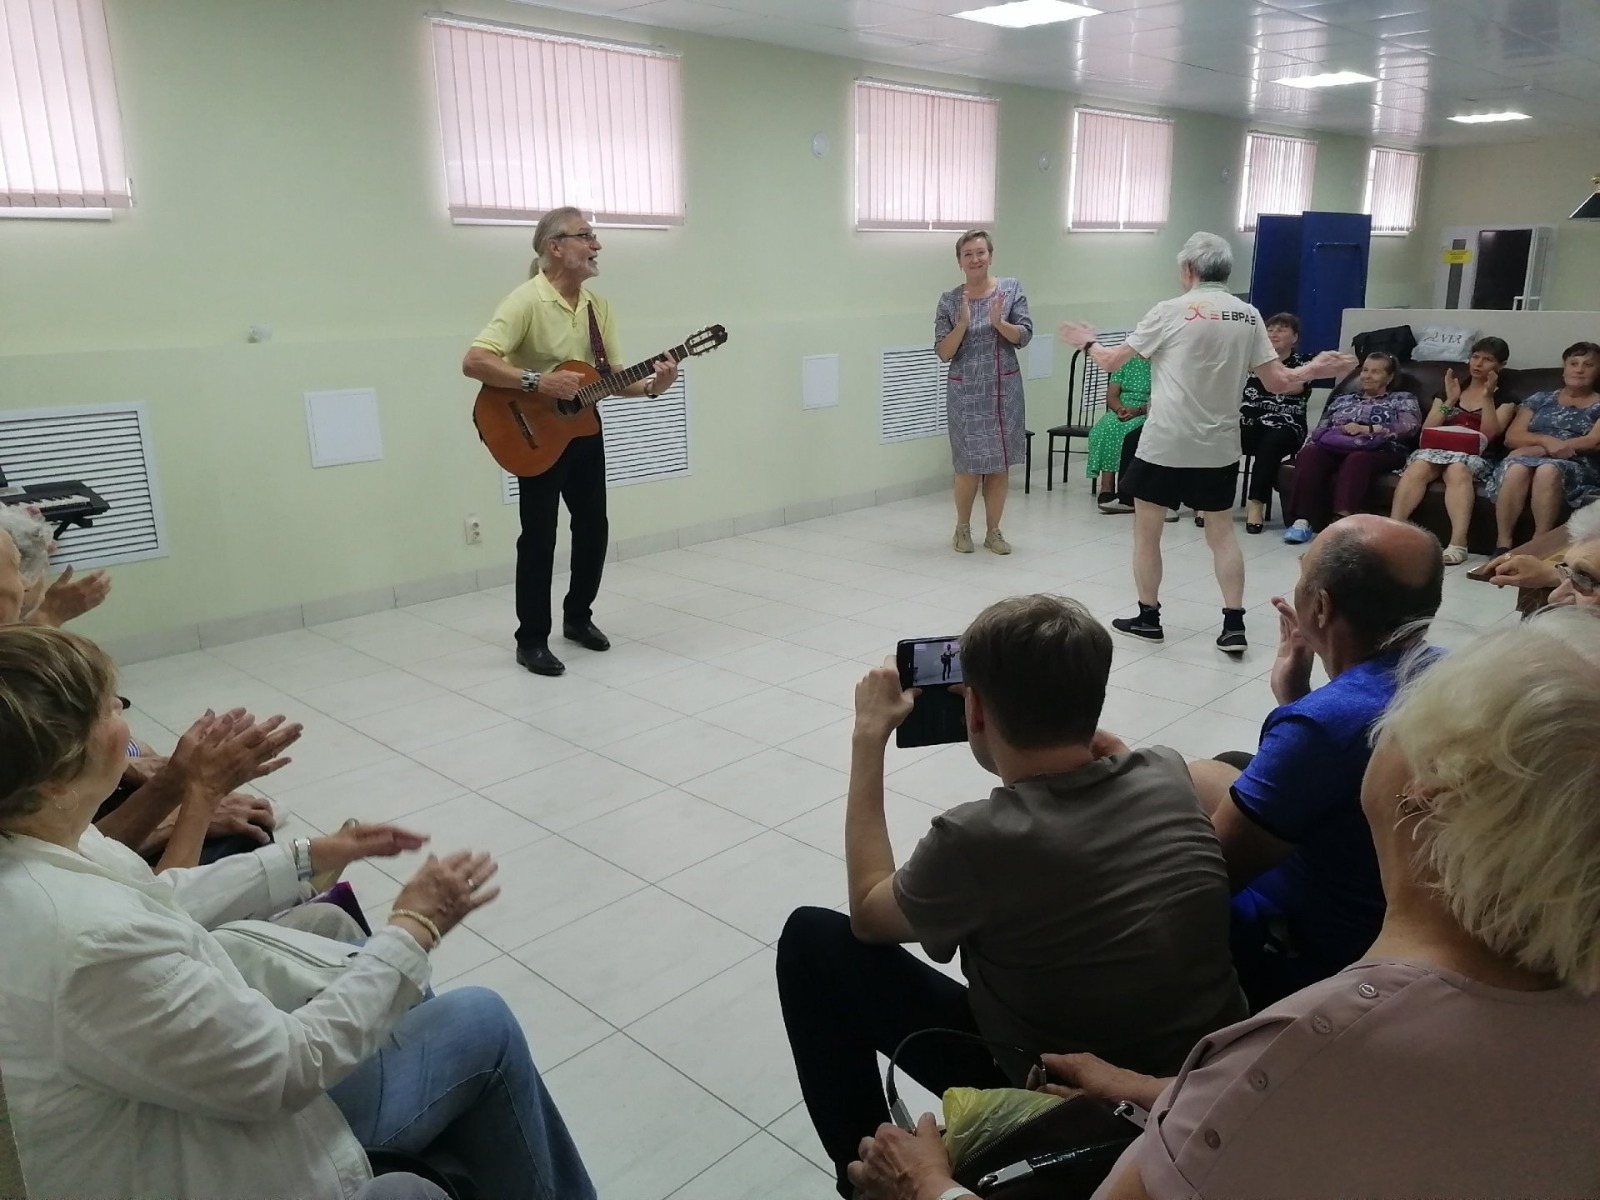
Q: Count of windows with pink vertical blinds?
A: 6